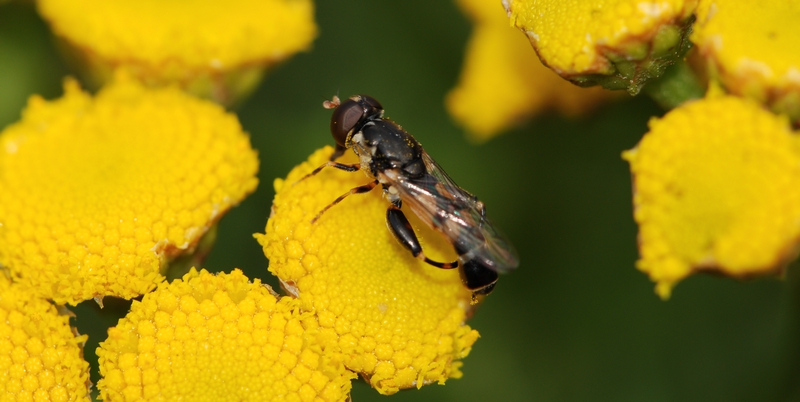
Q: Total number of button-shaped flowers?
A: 9